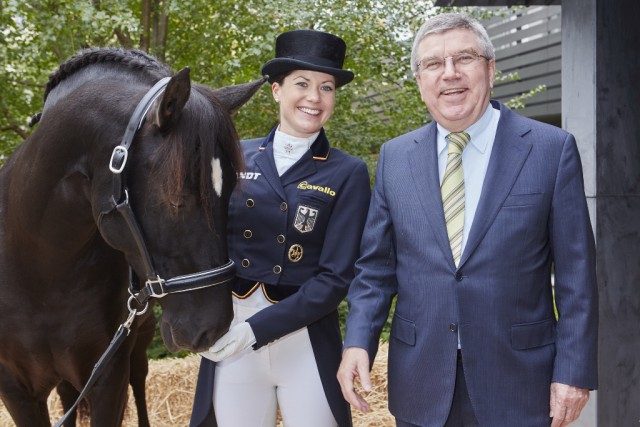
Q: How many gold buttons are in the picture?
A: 6